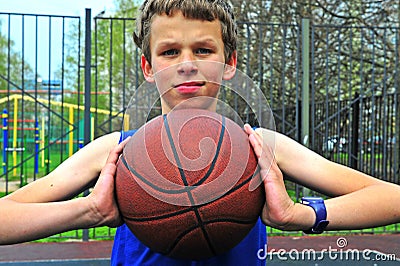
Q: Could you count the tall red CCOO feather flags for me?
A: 0